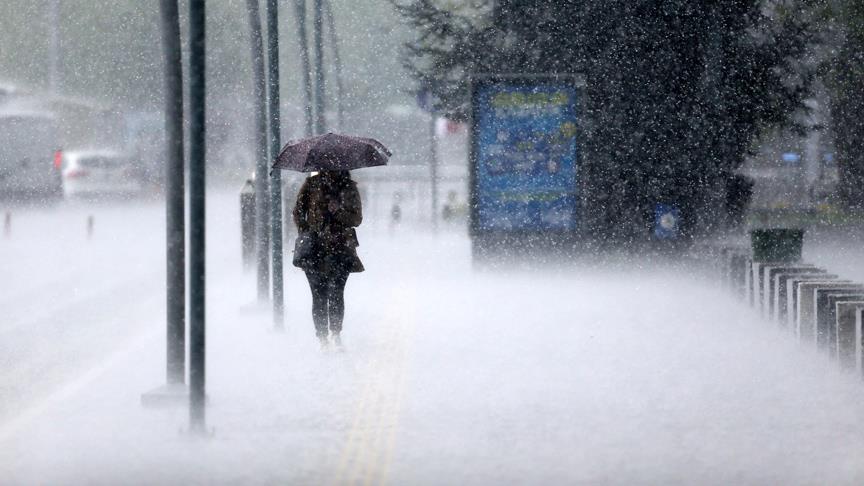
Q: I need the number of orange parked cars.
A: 0